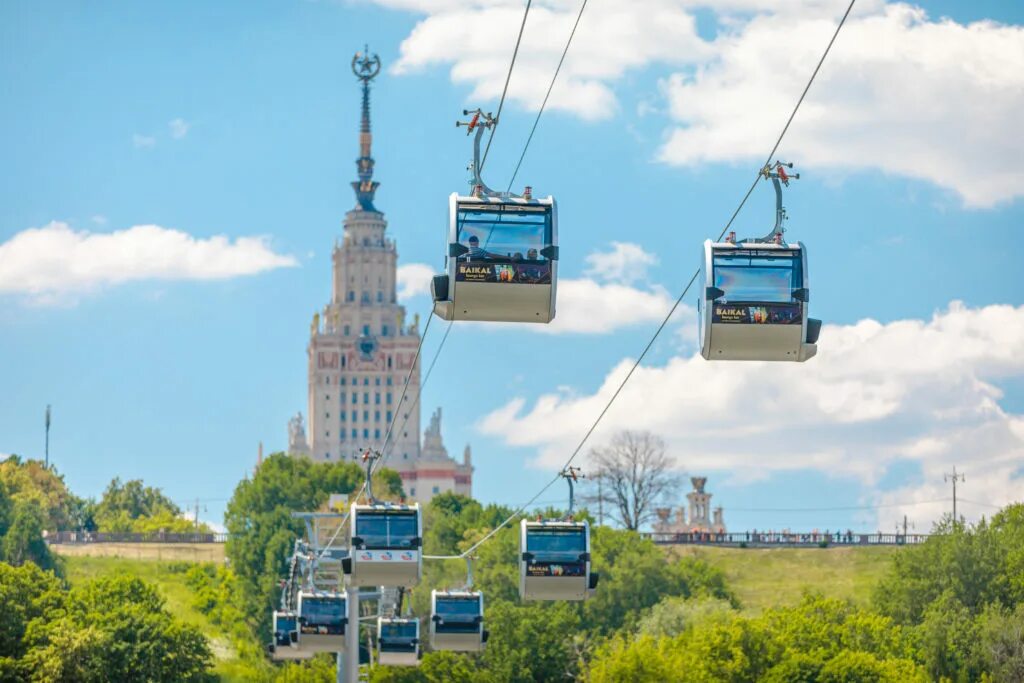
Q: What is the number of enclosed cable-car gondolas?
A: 8